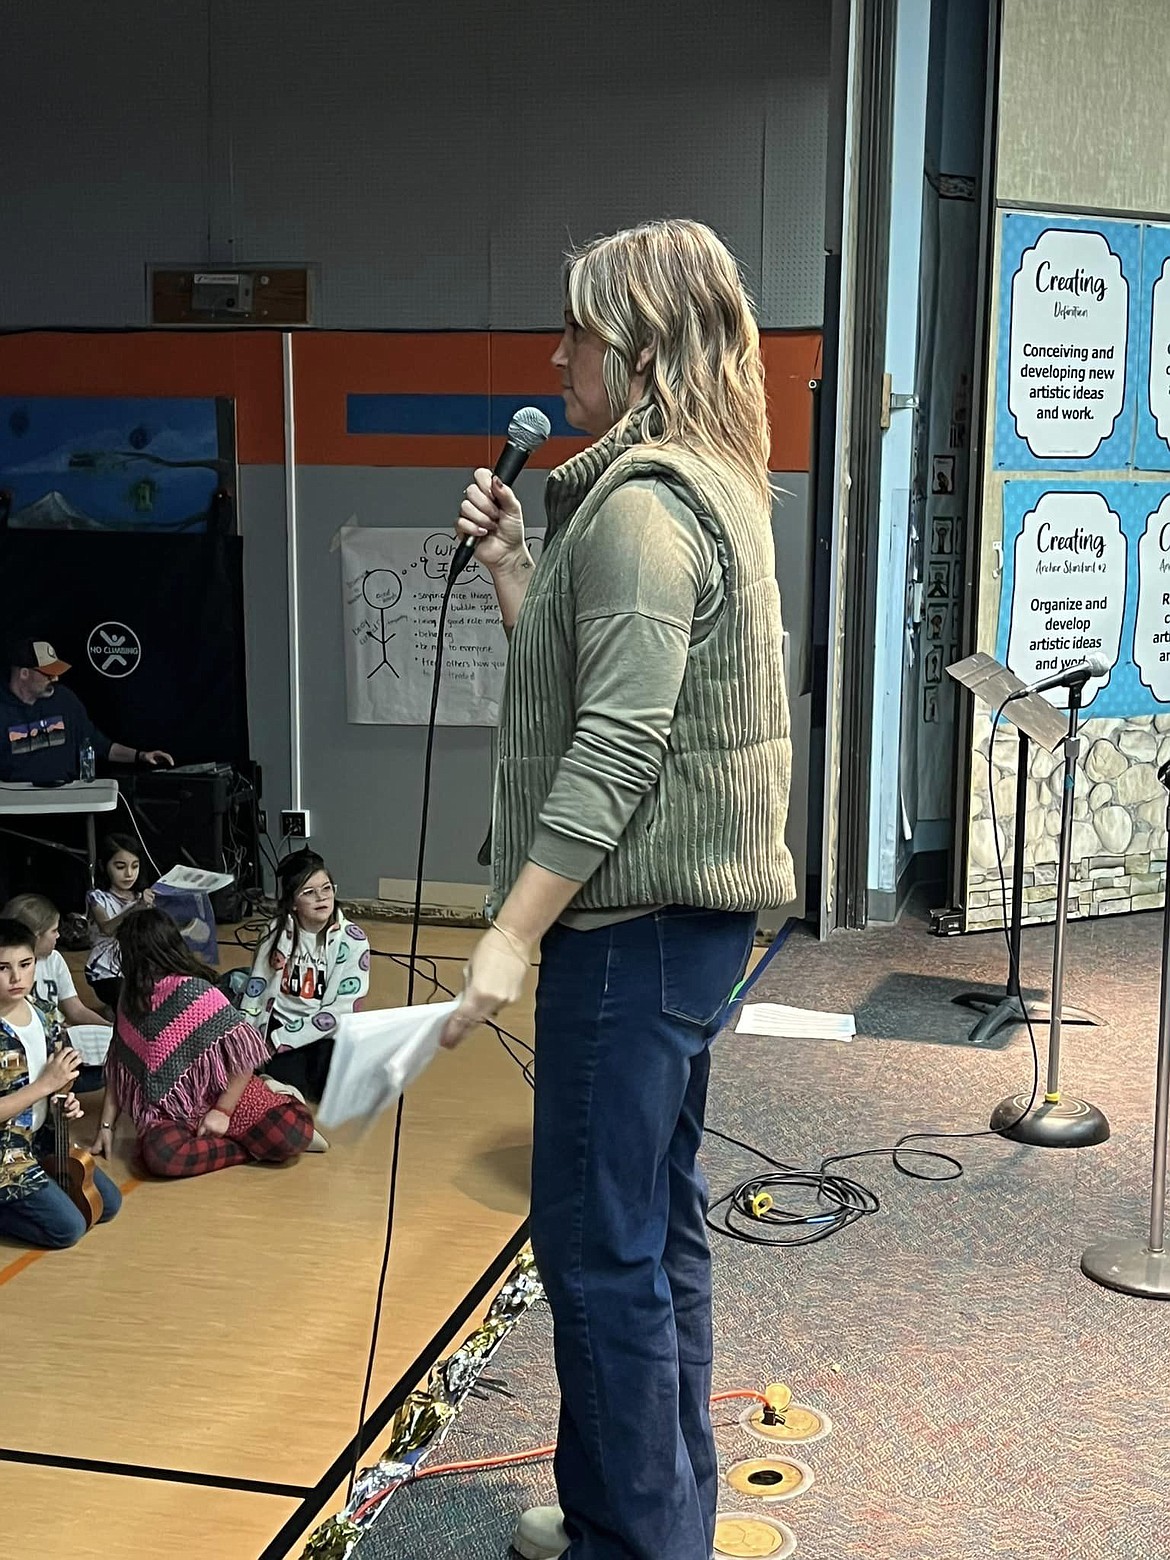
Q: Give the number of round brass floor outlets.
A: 3